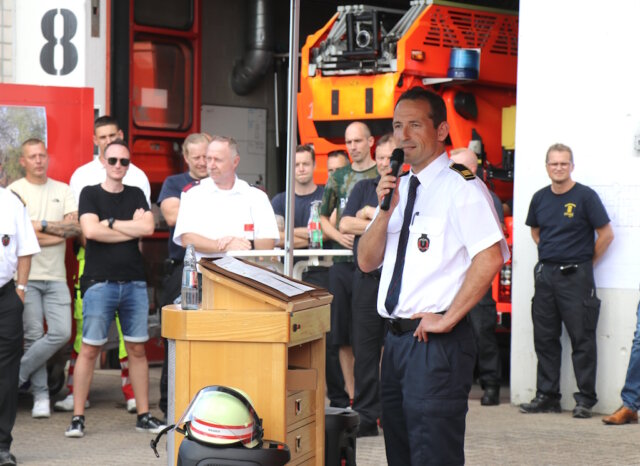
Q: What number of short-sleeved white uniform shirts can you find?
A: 3